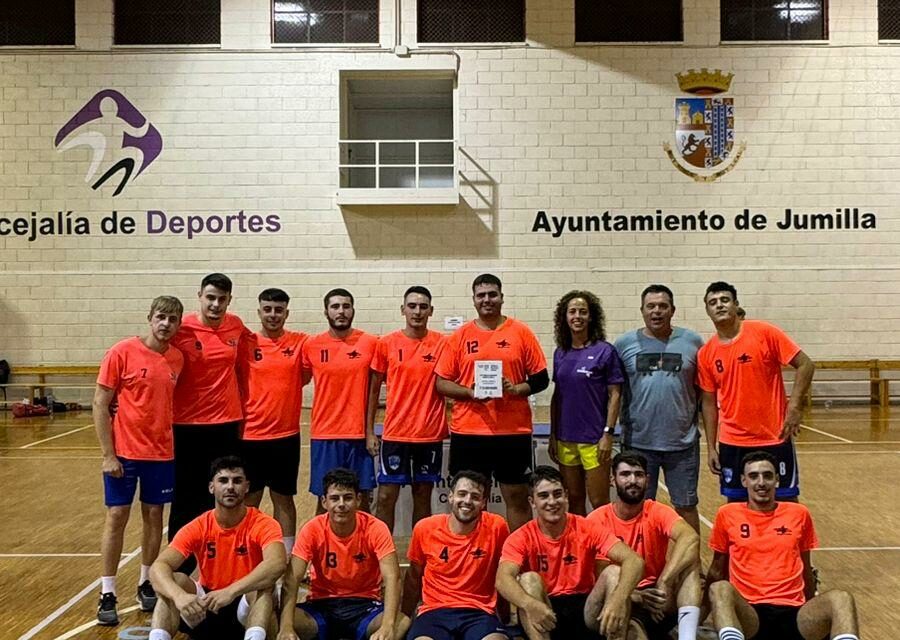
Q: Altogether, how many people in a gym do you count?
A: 15